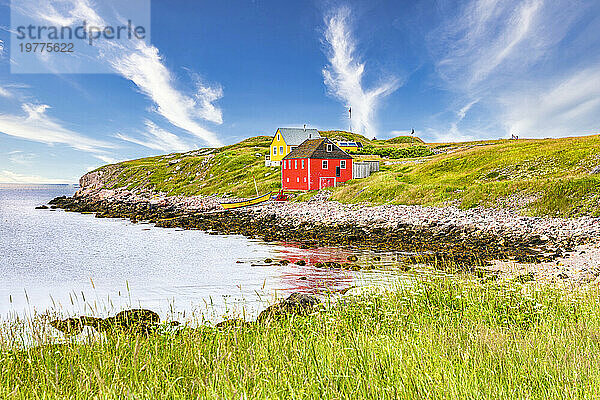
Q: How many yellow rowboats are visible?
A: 1